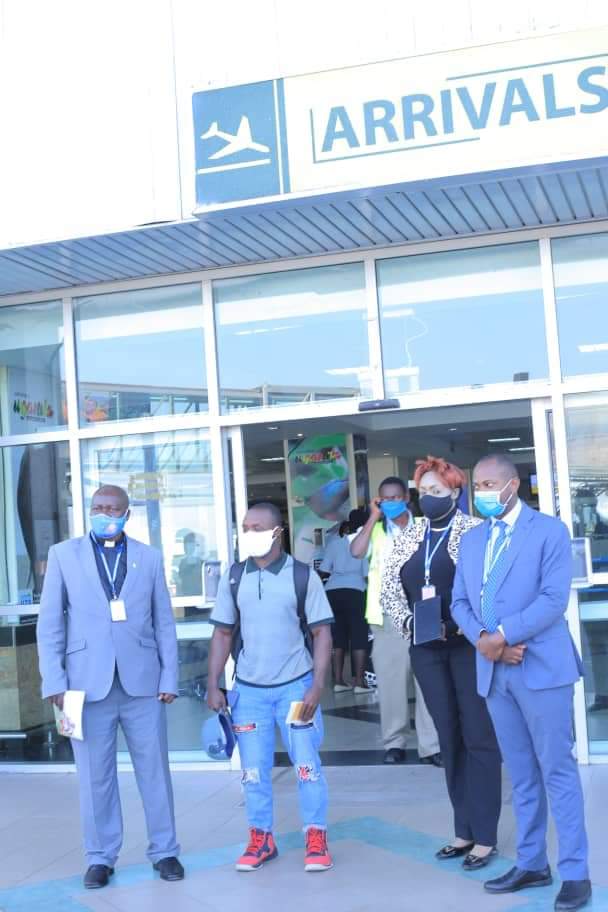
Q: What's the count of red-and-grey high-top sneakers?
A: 2